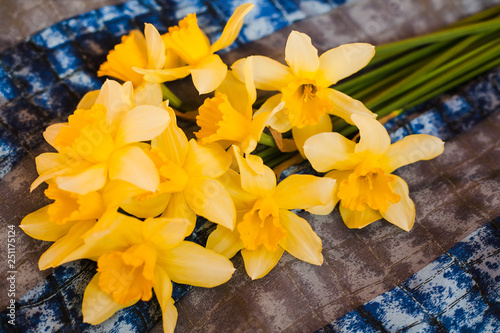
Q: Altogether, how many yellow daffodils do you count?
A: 10